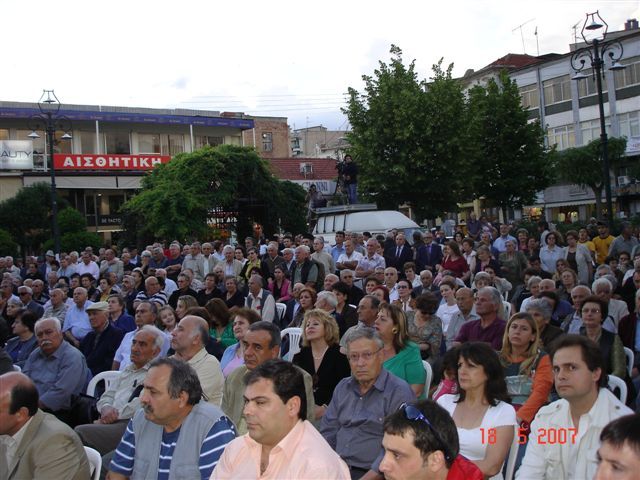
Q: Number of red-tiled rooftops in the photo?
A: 2